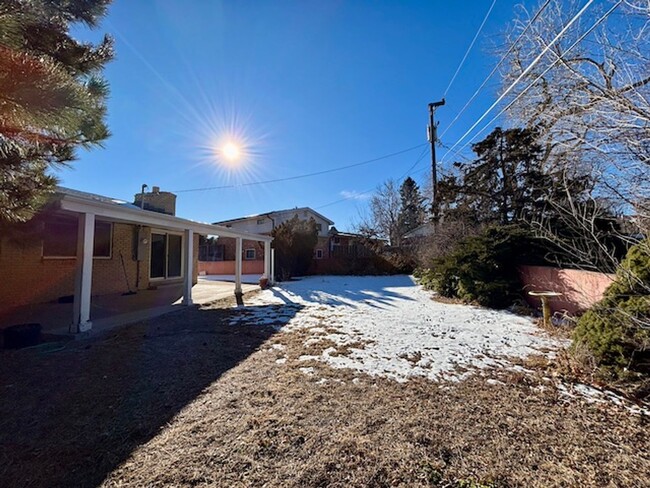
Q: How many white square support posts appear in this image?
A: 4